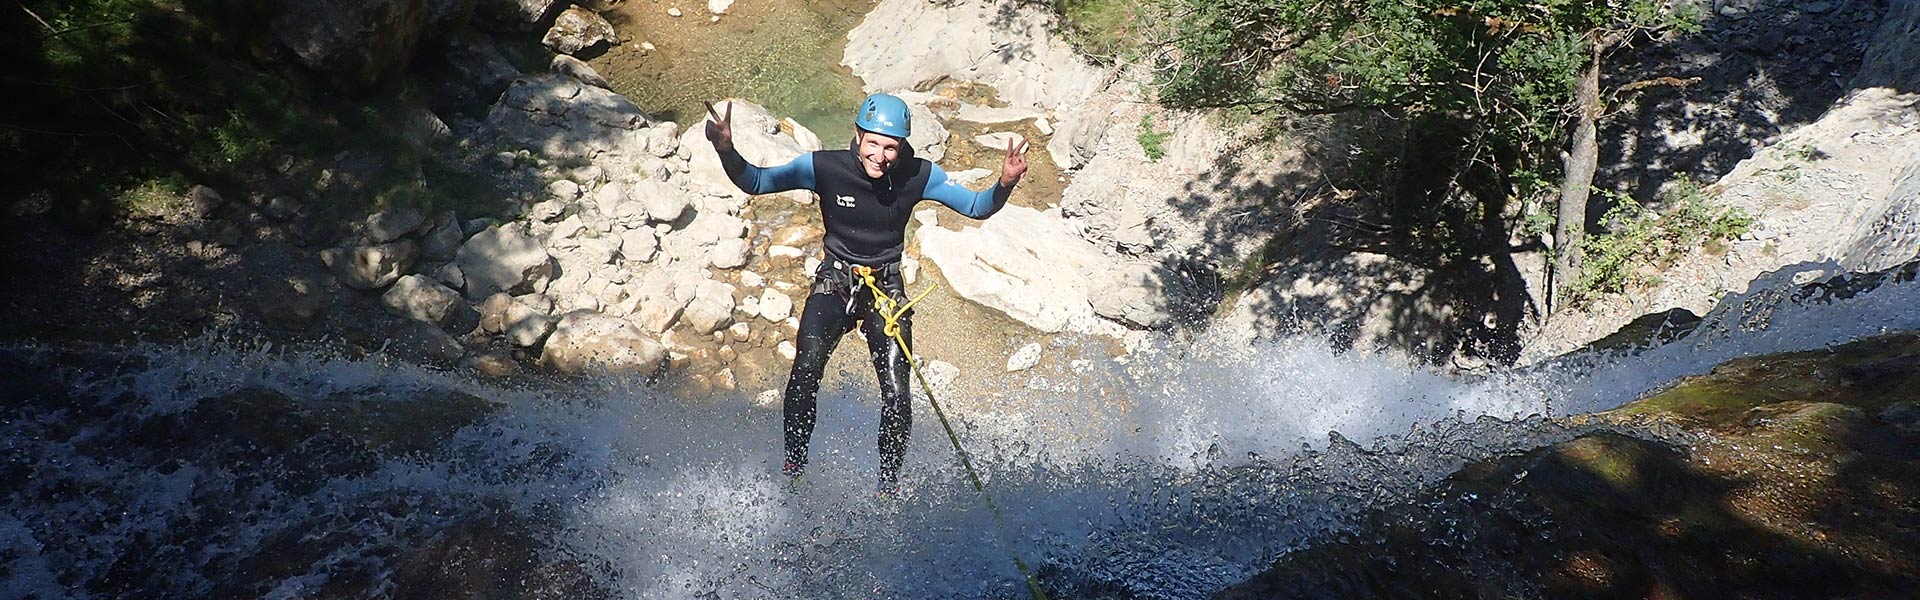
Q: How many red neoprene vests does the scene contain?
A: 0